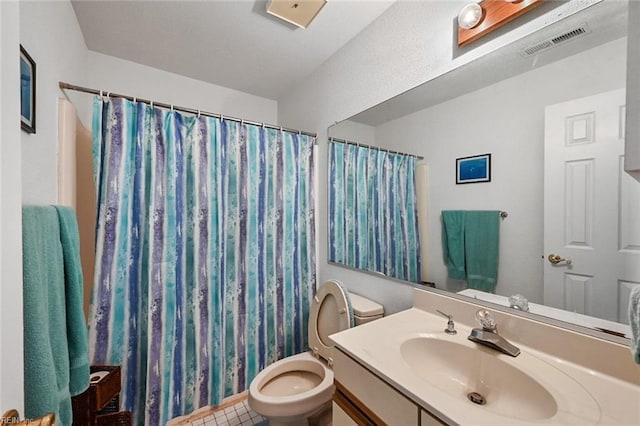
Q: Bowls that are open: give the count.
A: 1